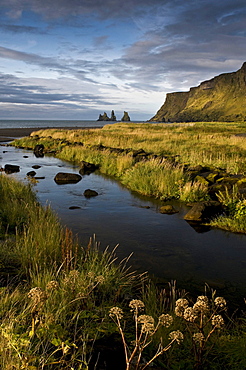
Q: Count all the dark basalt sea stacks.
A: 3